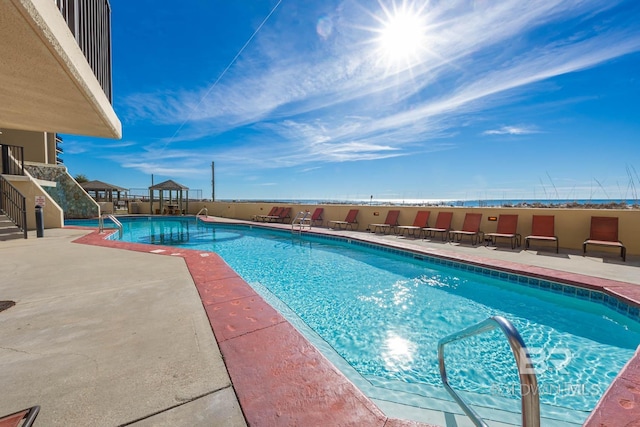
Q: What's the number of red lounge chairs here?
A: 12